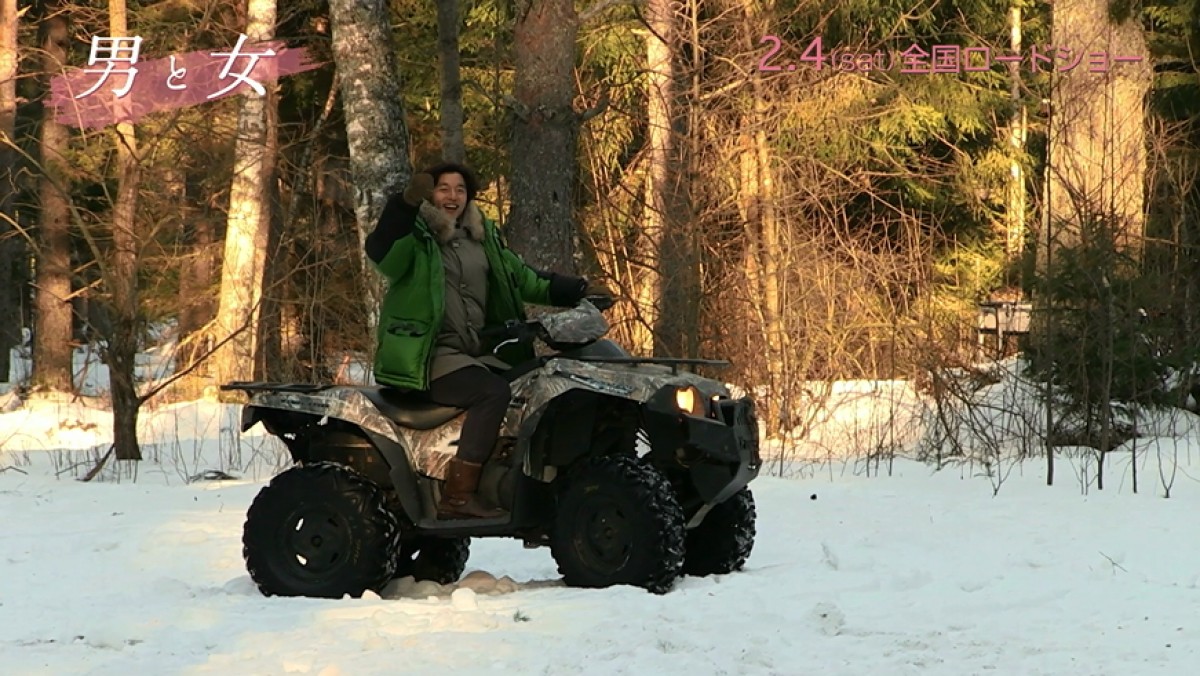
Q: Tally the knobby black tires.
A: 4